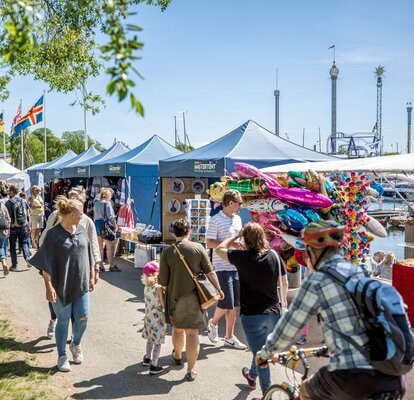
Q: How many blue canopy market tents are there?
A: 5